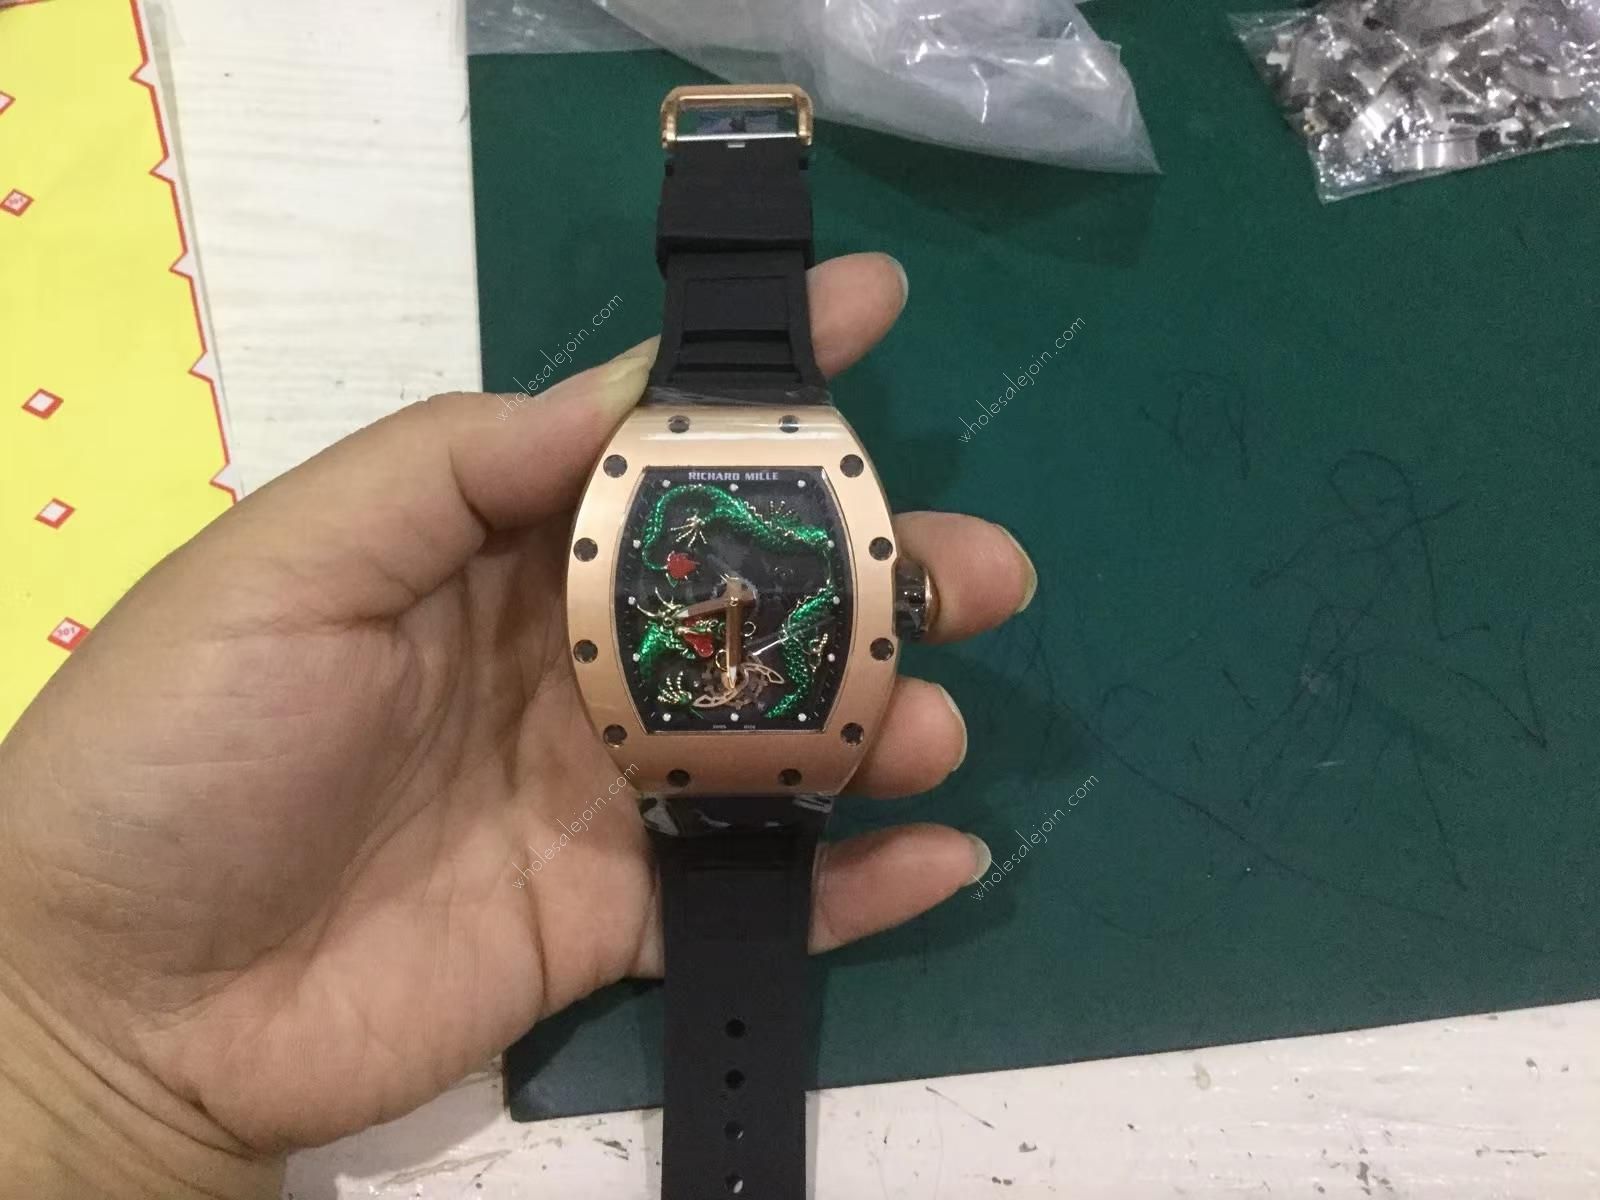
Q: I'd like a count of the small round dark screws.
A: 12